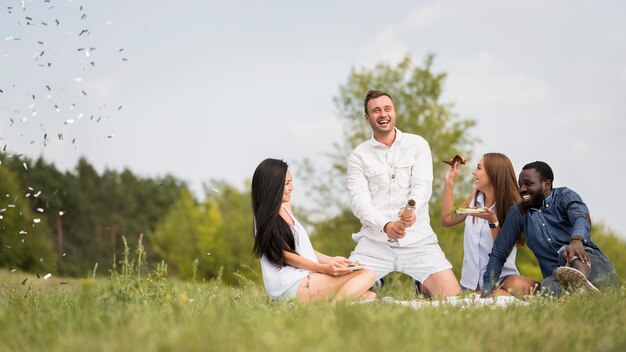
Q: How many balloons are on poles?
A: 0